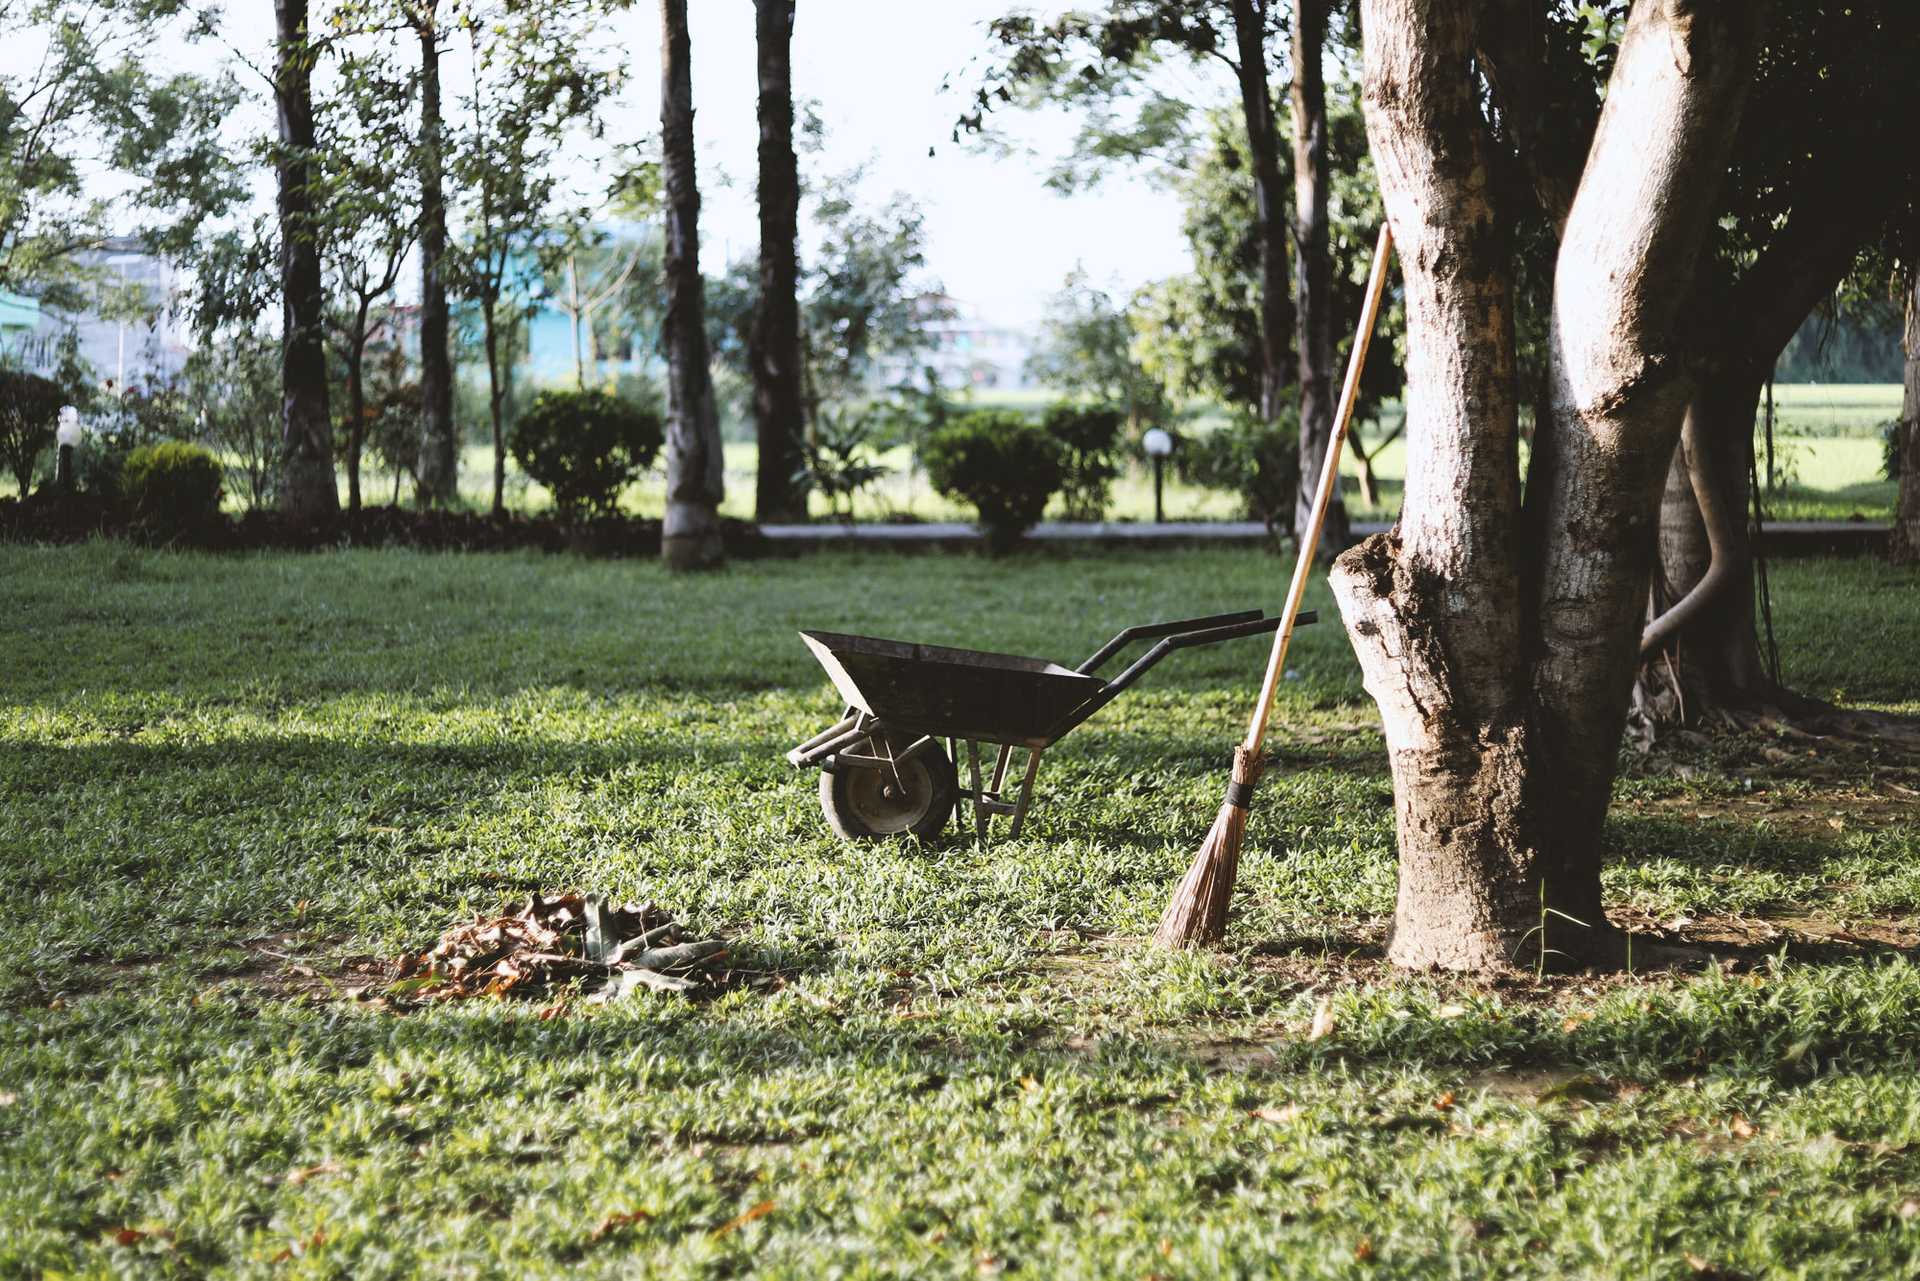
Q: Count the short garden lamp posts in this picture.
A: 2